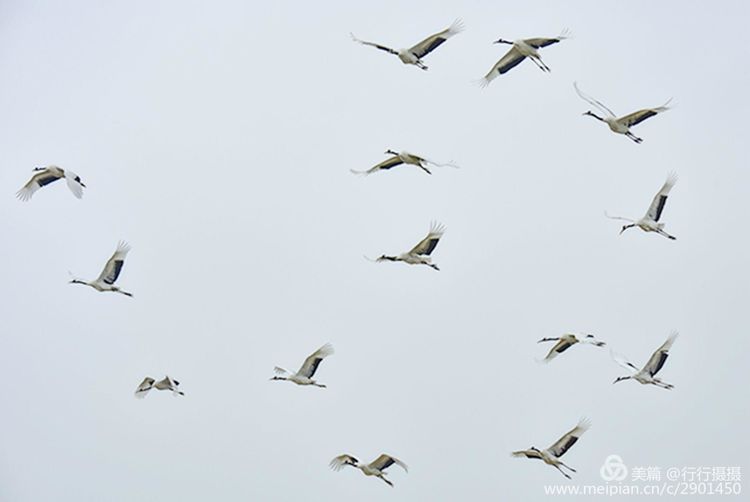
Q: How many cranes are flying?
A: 14